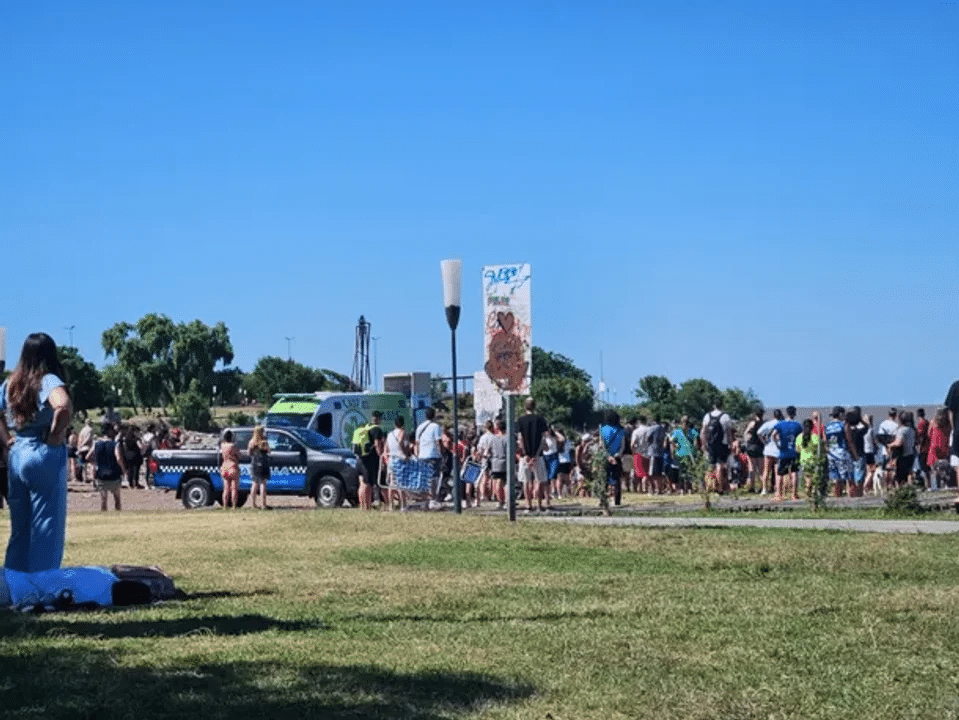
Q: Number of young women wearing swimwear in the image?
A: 1